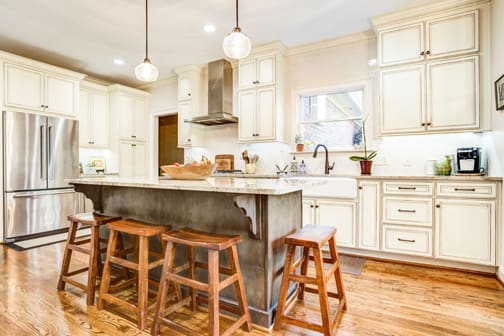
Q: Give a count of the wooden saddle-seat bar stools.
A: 4